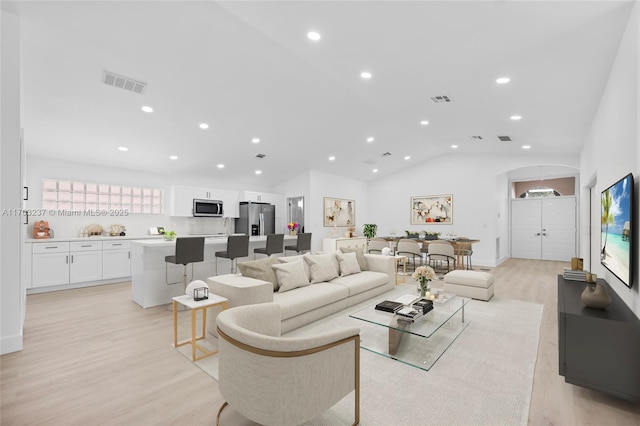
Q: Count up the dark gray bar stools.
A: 4